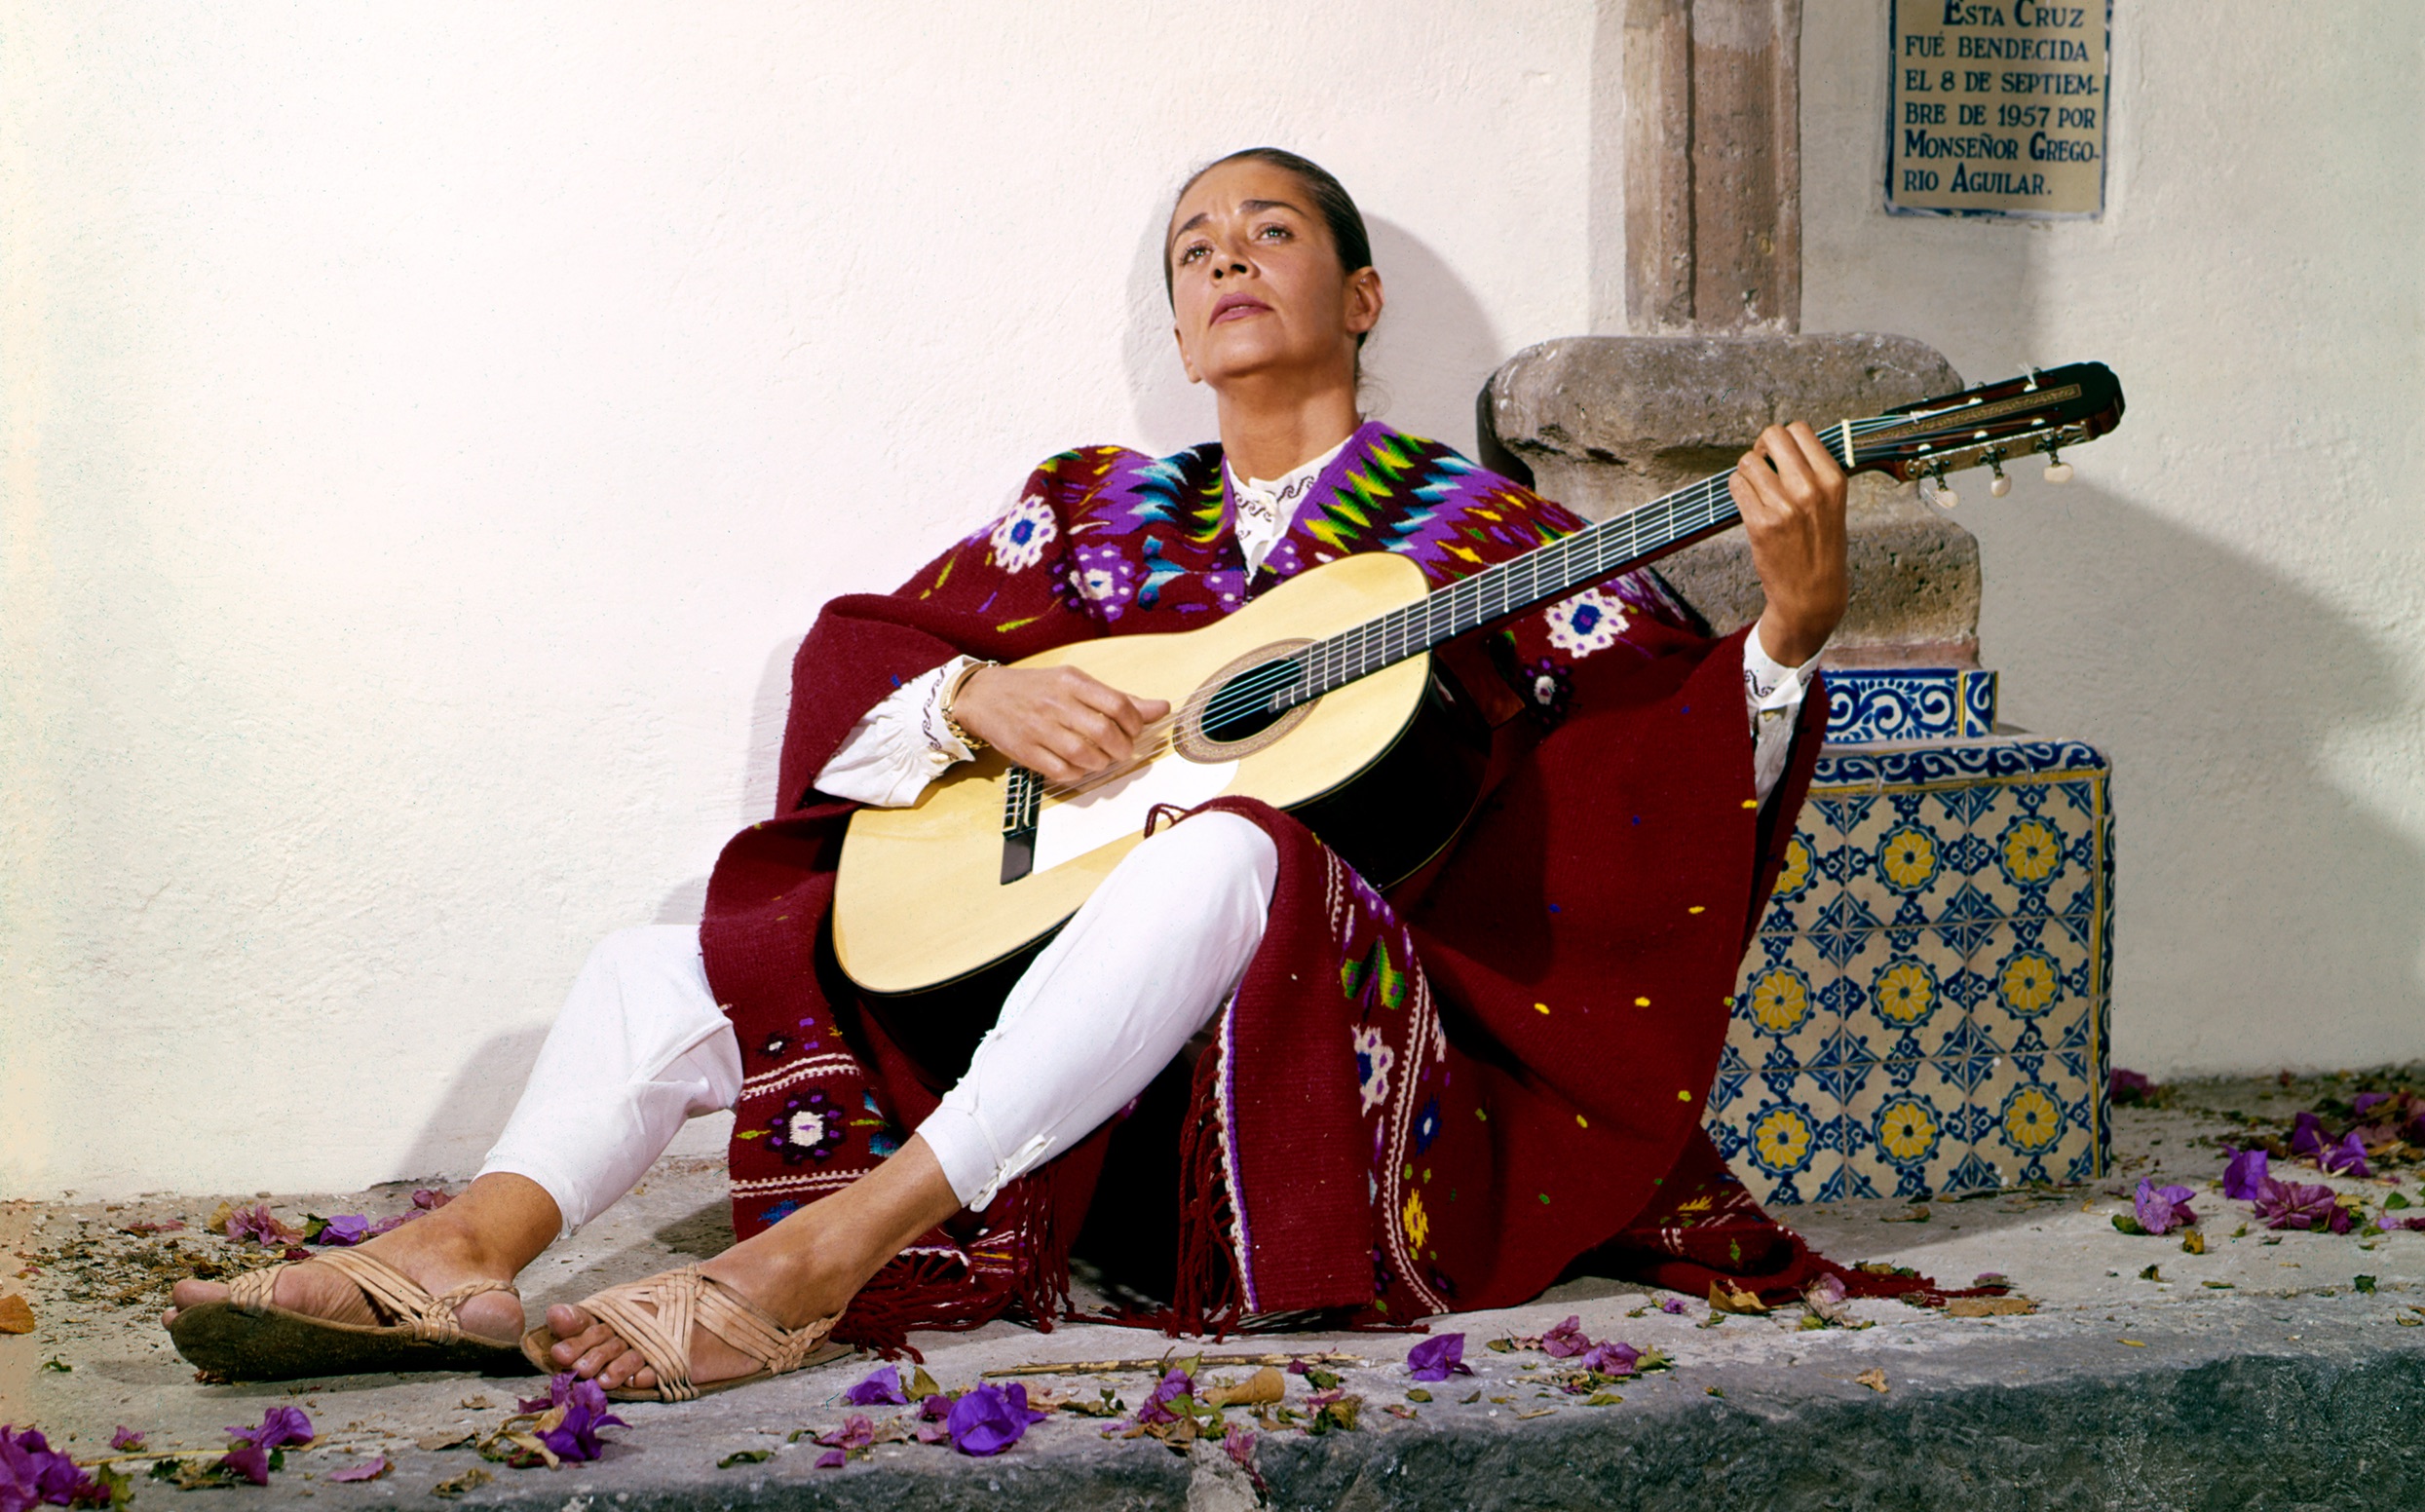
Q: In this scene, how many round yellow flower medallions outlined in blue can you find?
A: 9